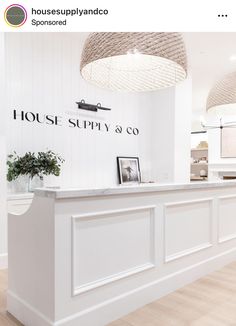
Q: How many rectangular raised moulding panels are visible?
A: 3